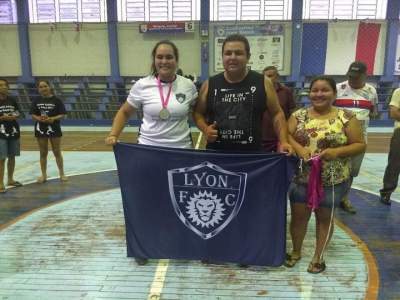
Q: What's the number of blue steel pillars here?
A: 5